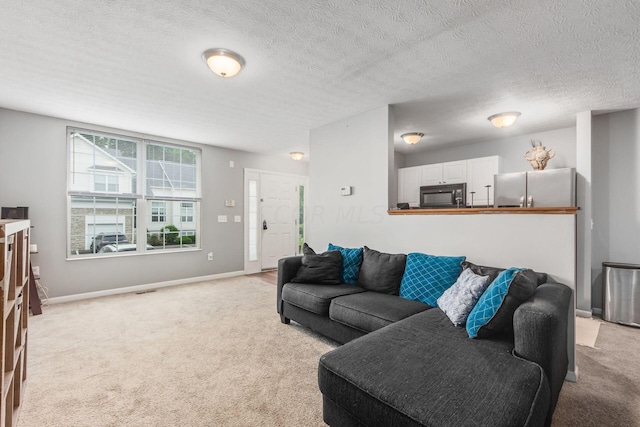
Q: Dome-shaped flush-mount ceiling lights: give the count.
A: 4